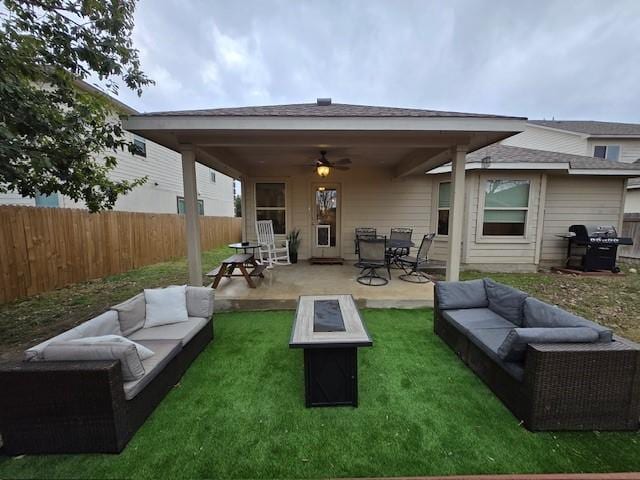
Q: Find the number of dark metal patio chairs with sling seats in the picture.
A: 4